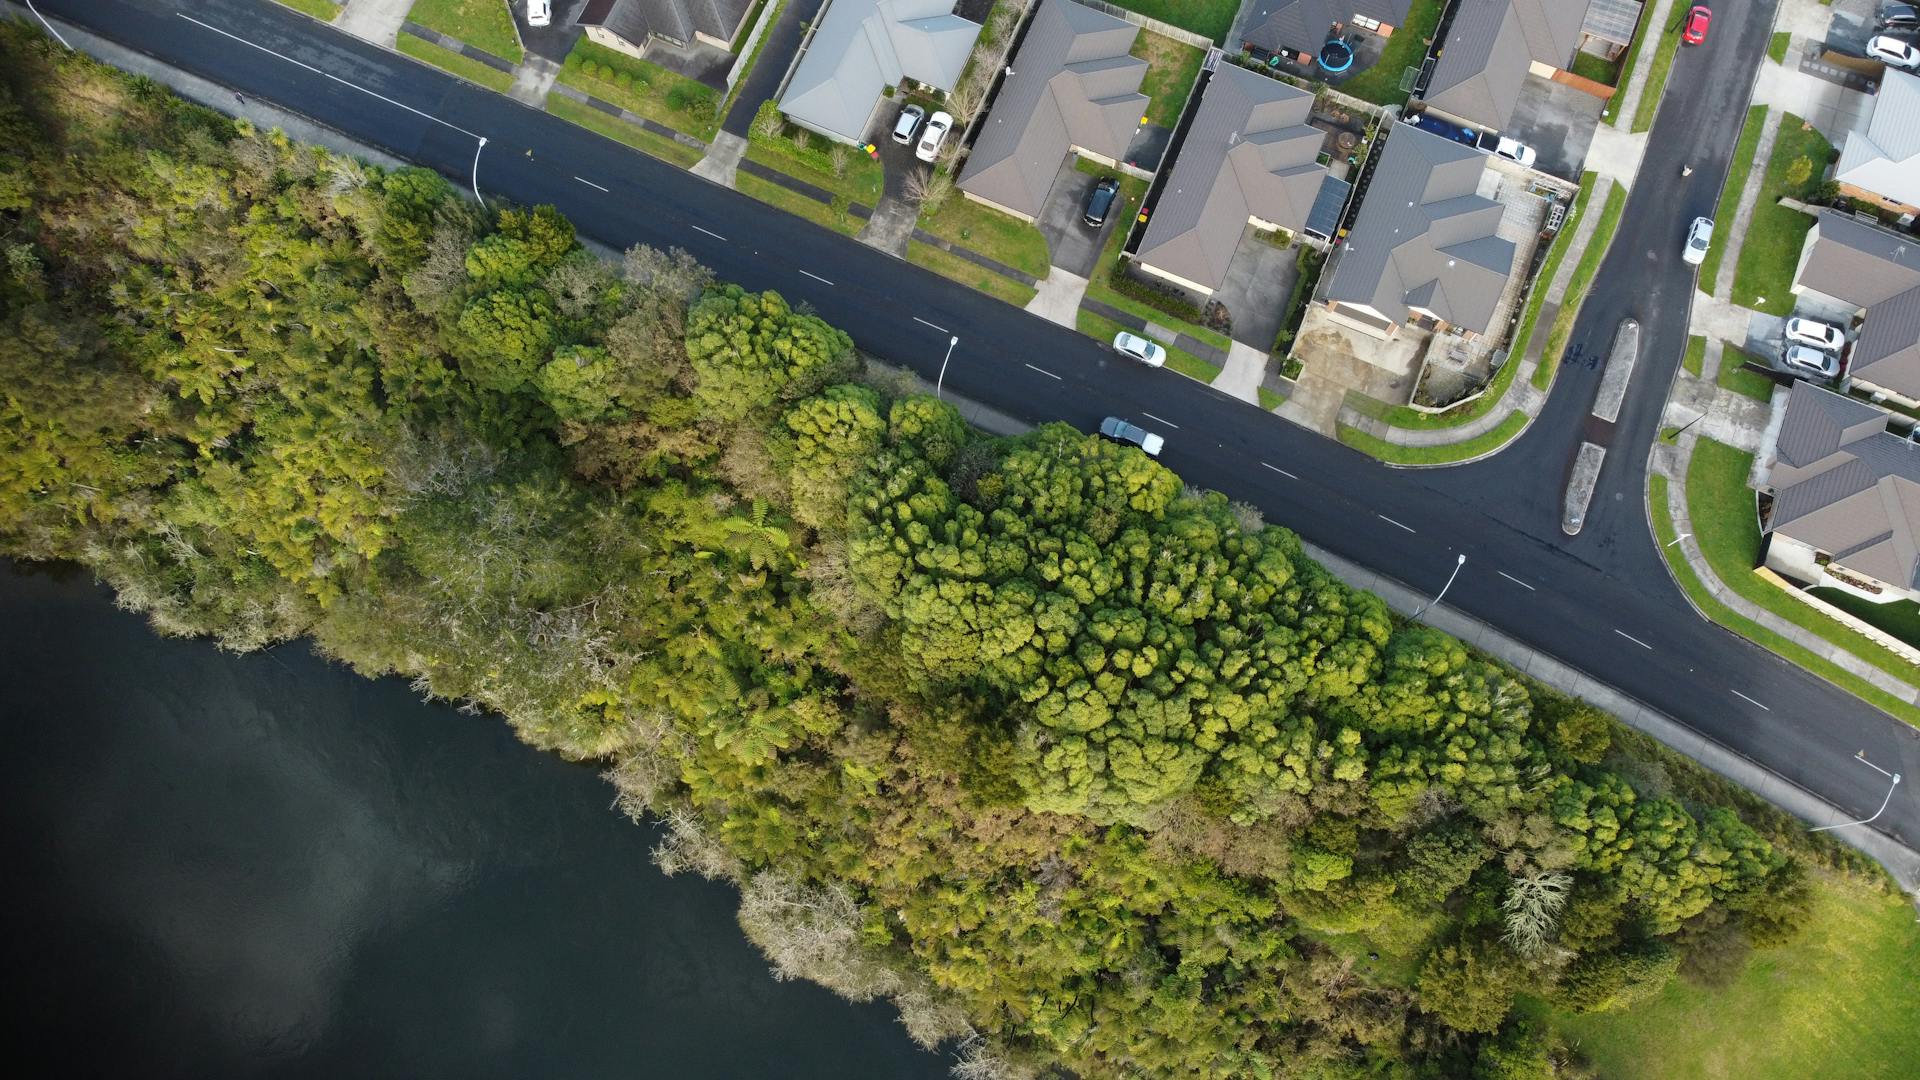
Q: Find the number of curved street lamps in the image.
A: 5